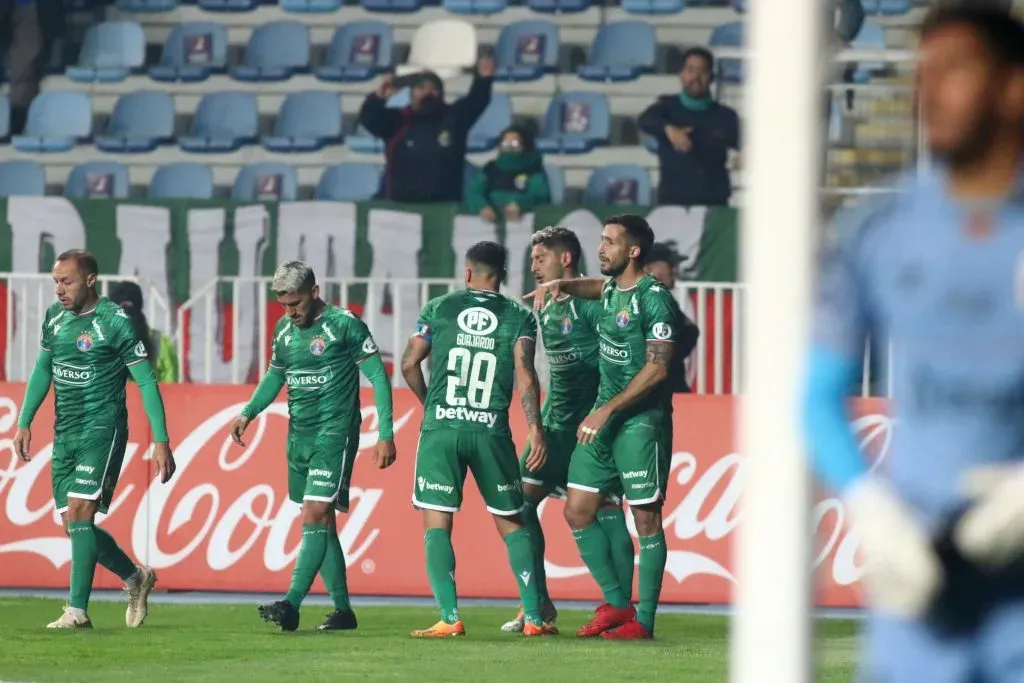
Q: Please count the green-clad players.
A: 5